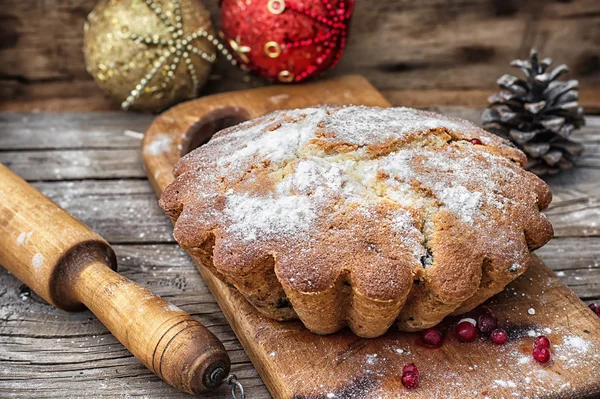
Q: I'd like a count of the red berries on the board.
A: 8